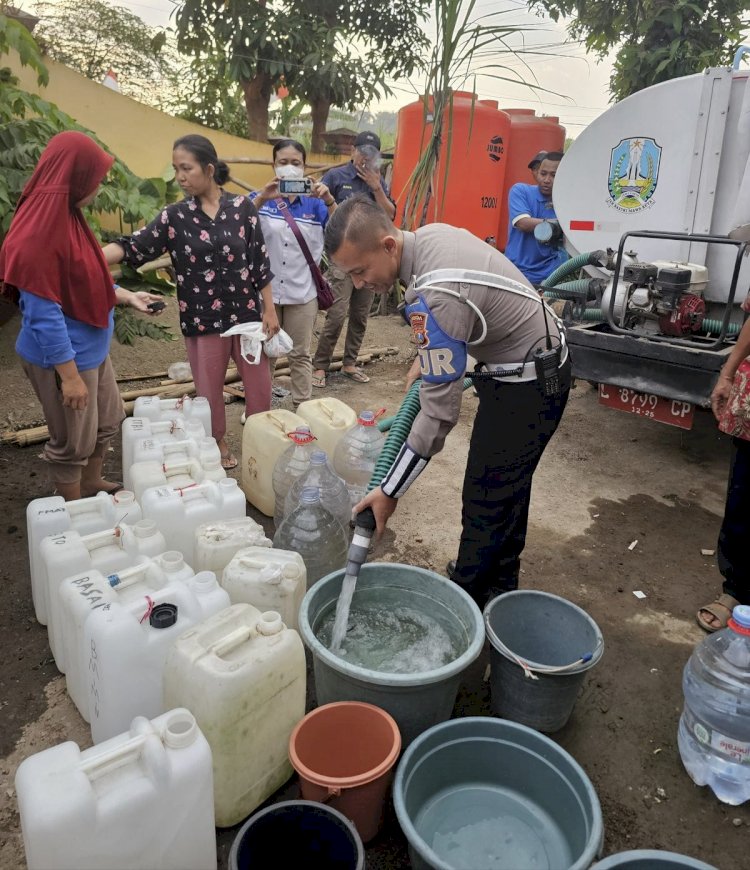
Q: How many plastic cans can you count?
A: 15